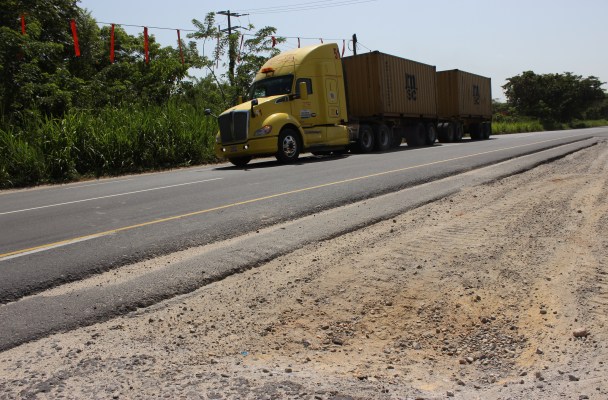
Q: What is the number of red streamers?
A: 11